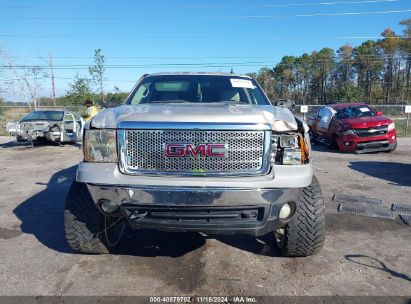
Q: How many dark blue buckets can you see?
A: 0